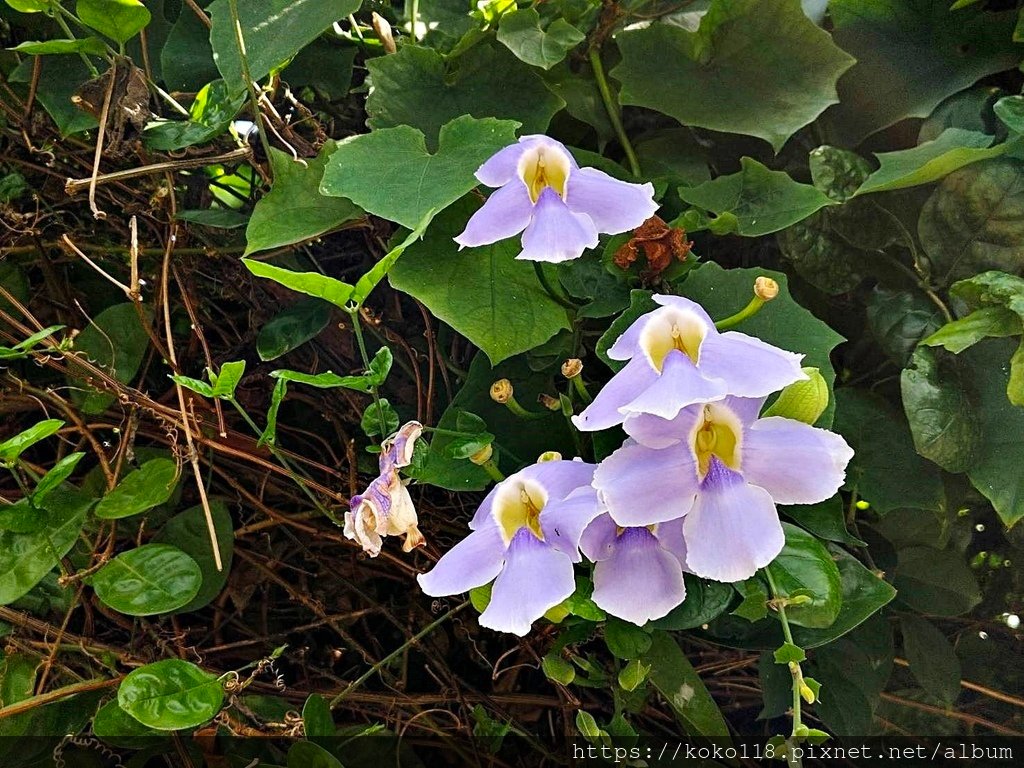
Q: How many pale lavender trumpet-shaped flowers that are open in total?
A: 5